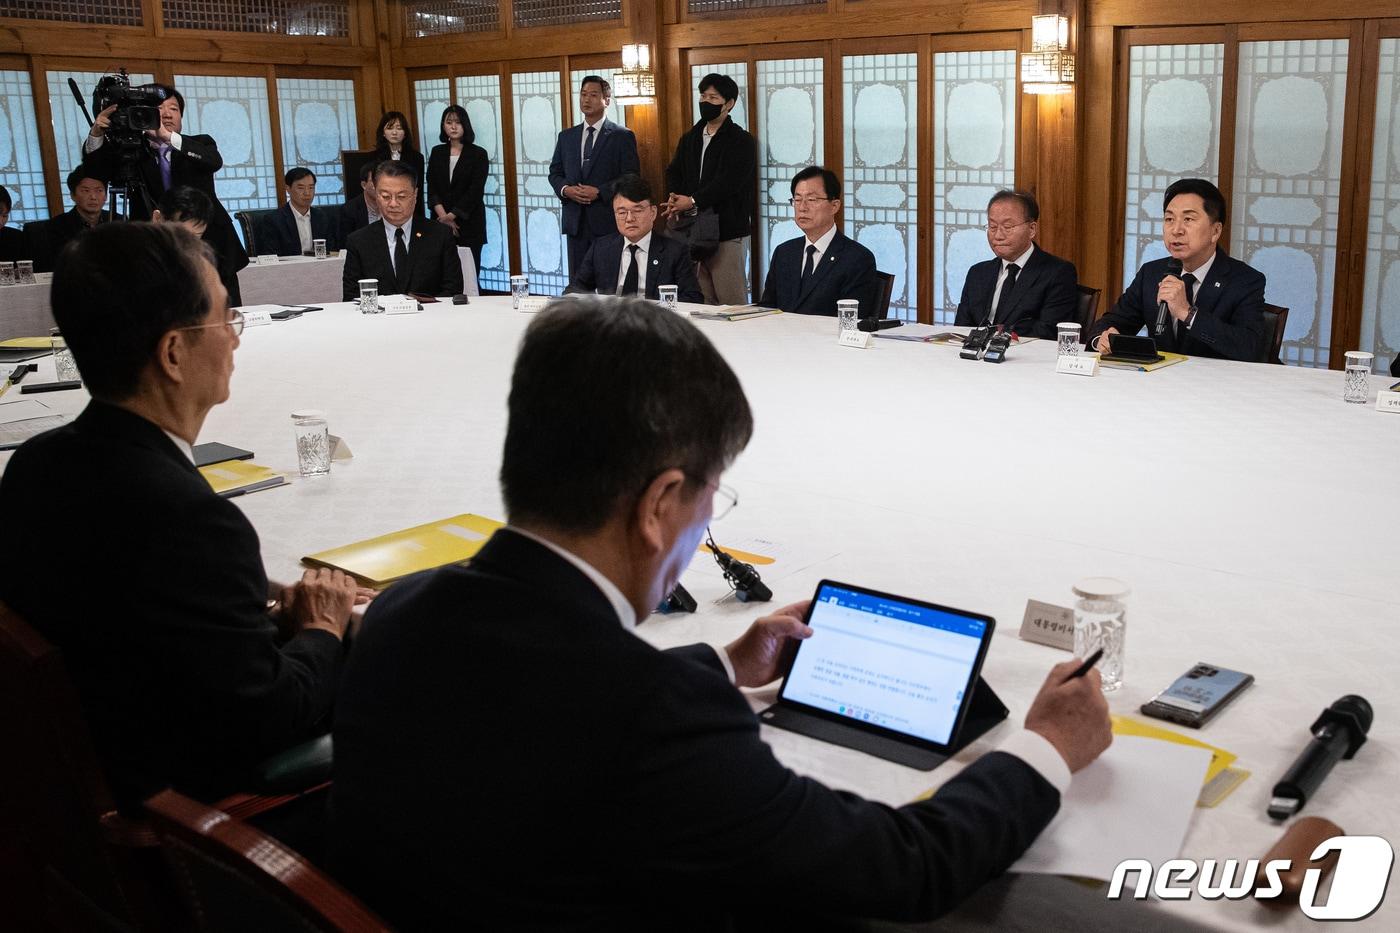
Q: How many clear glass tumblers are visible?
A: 12